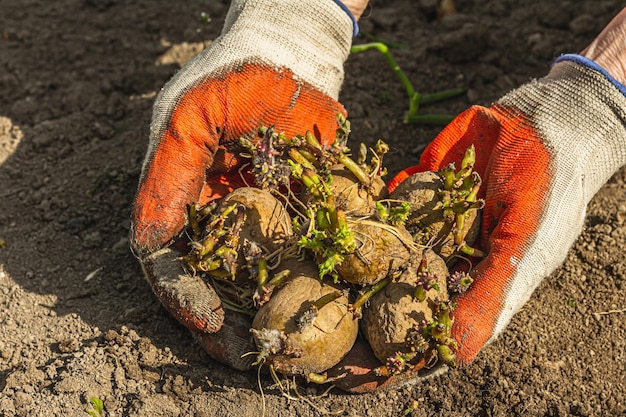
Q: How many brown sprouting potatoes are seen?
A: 6